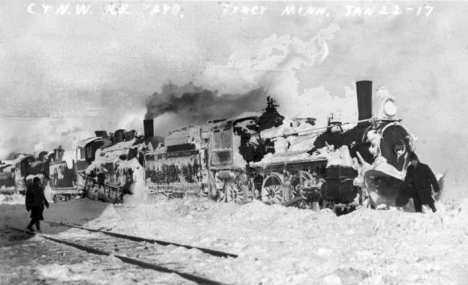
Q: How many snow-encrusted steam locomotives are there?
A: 3